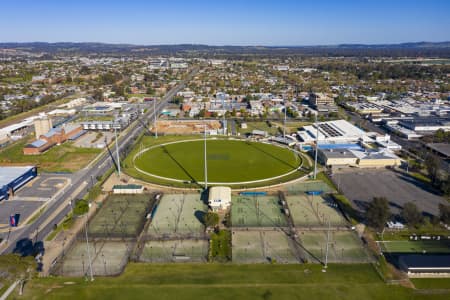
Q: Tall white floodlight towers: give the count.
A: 8